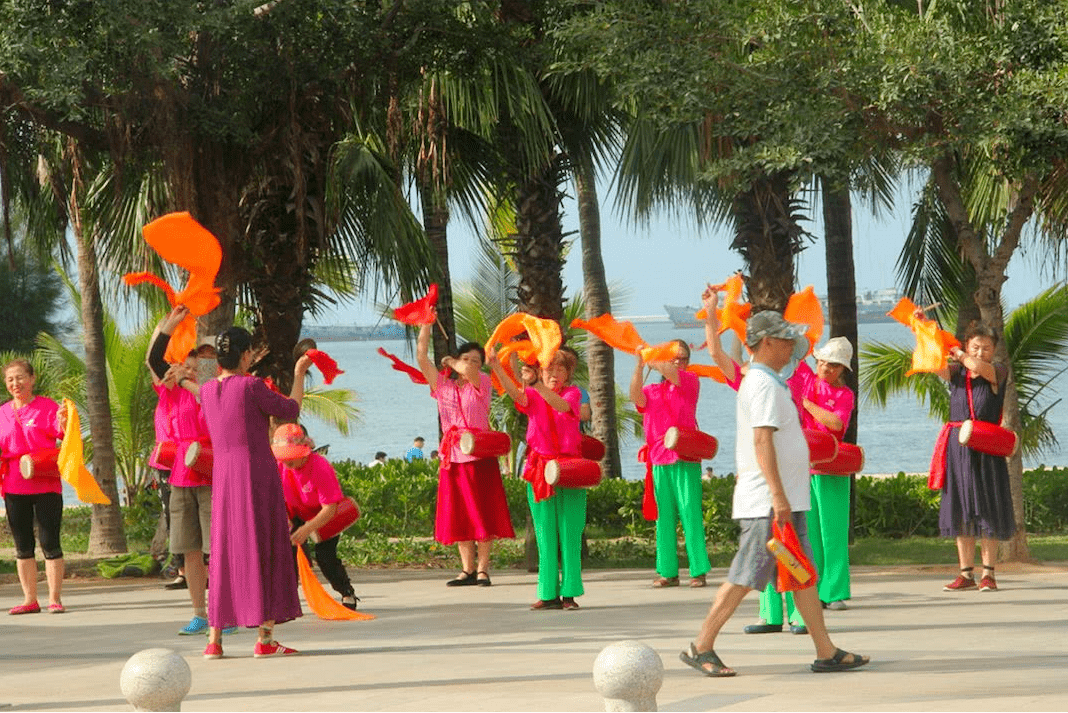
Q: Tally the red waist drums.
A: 11